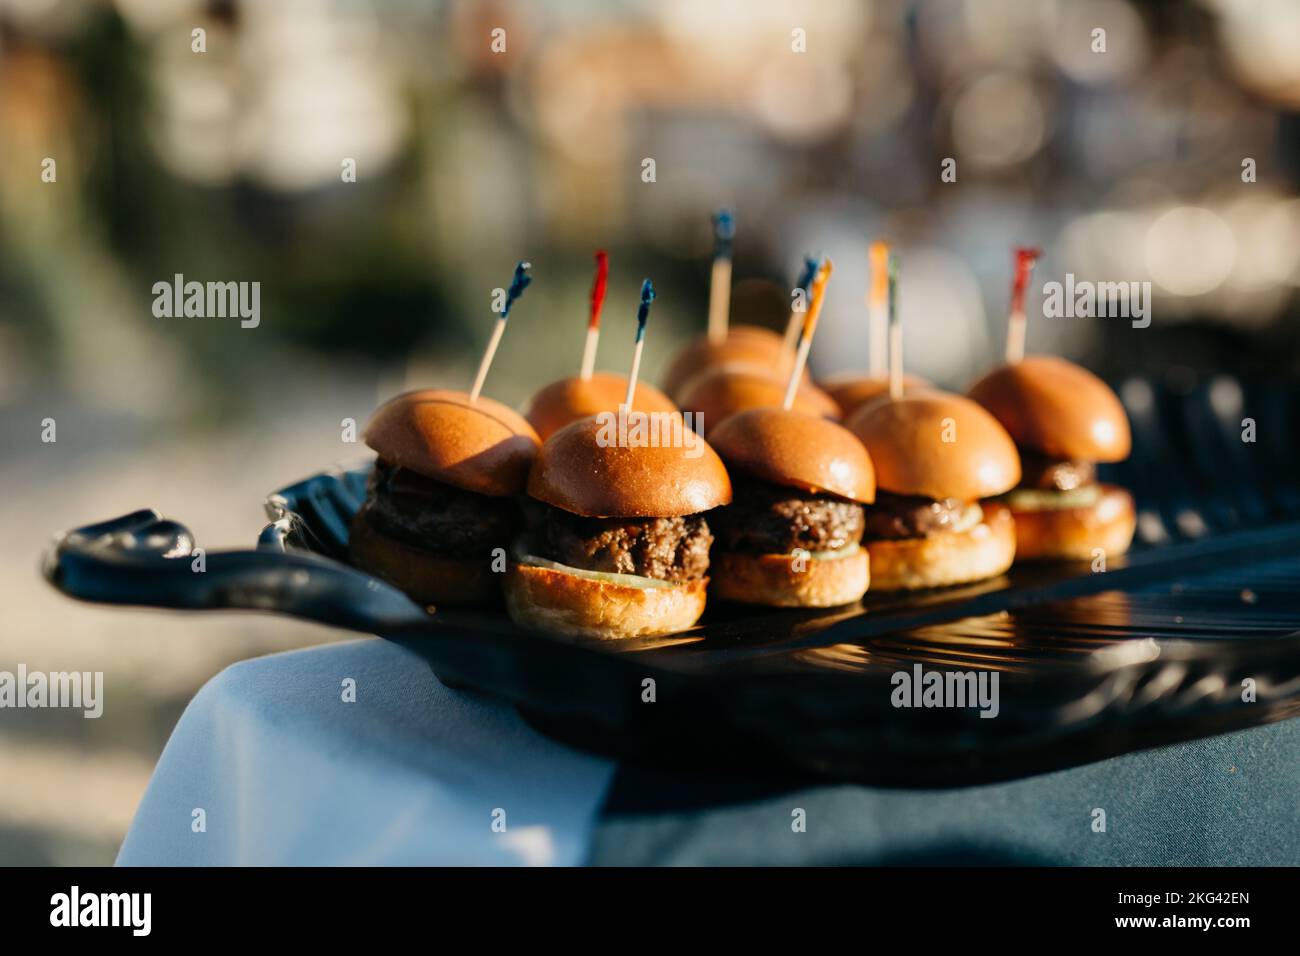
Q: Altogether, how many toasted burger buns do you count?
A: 9